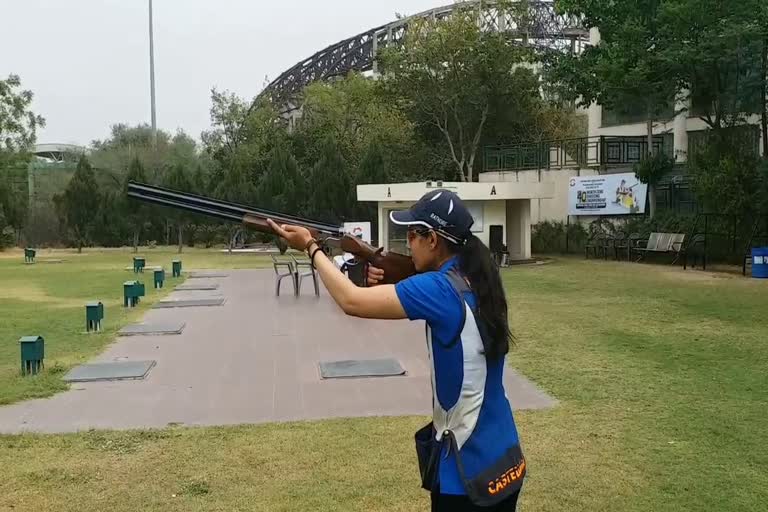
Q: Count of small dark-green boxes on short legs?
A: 7